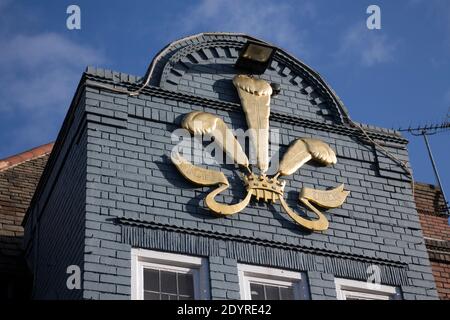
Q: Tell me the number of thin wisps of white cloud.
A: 3